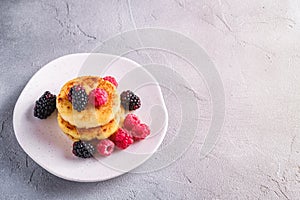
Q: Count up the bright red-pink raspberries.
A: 6